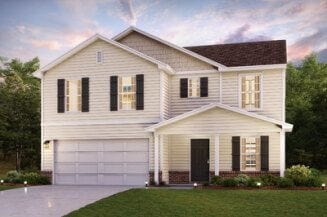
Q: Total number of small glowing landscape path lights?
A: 6